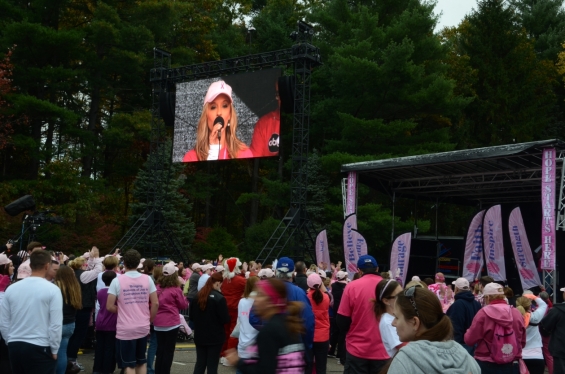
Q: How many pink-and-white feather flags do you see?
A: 7